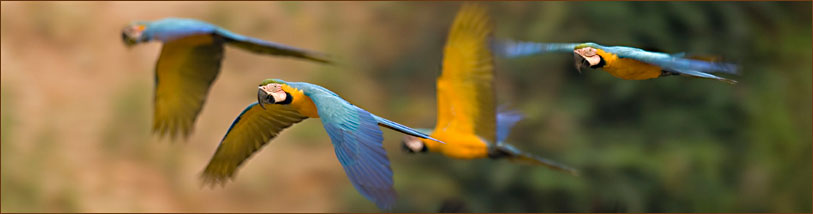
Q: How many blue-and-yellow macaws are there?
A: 4